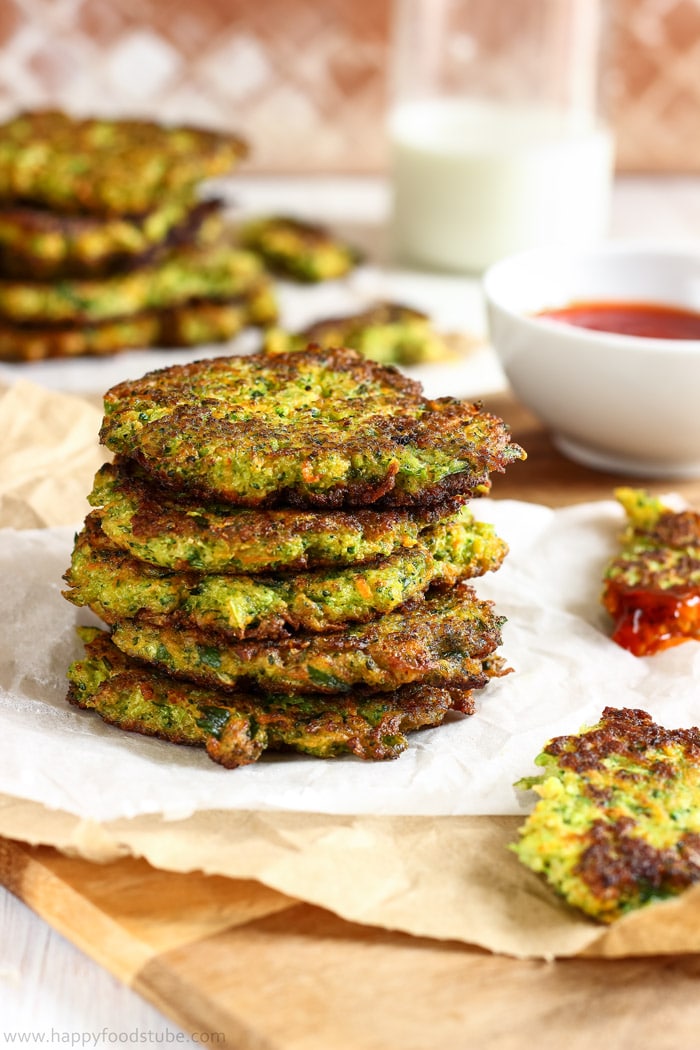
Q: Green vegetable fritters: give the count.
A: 13